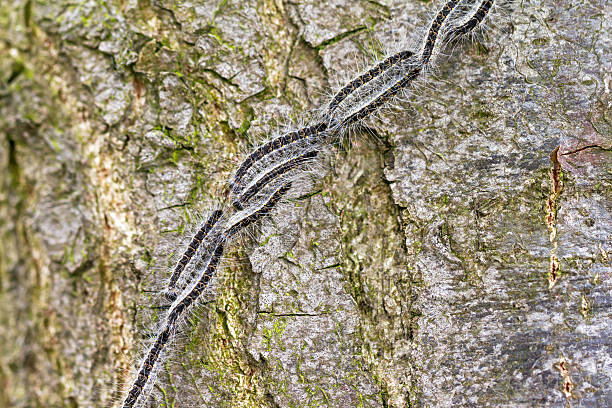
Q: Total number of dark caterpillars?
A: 10